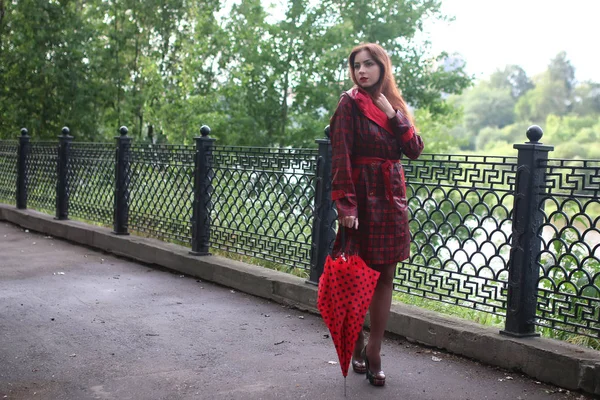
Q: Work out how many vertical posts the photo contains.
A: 6